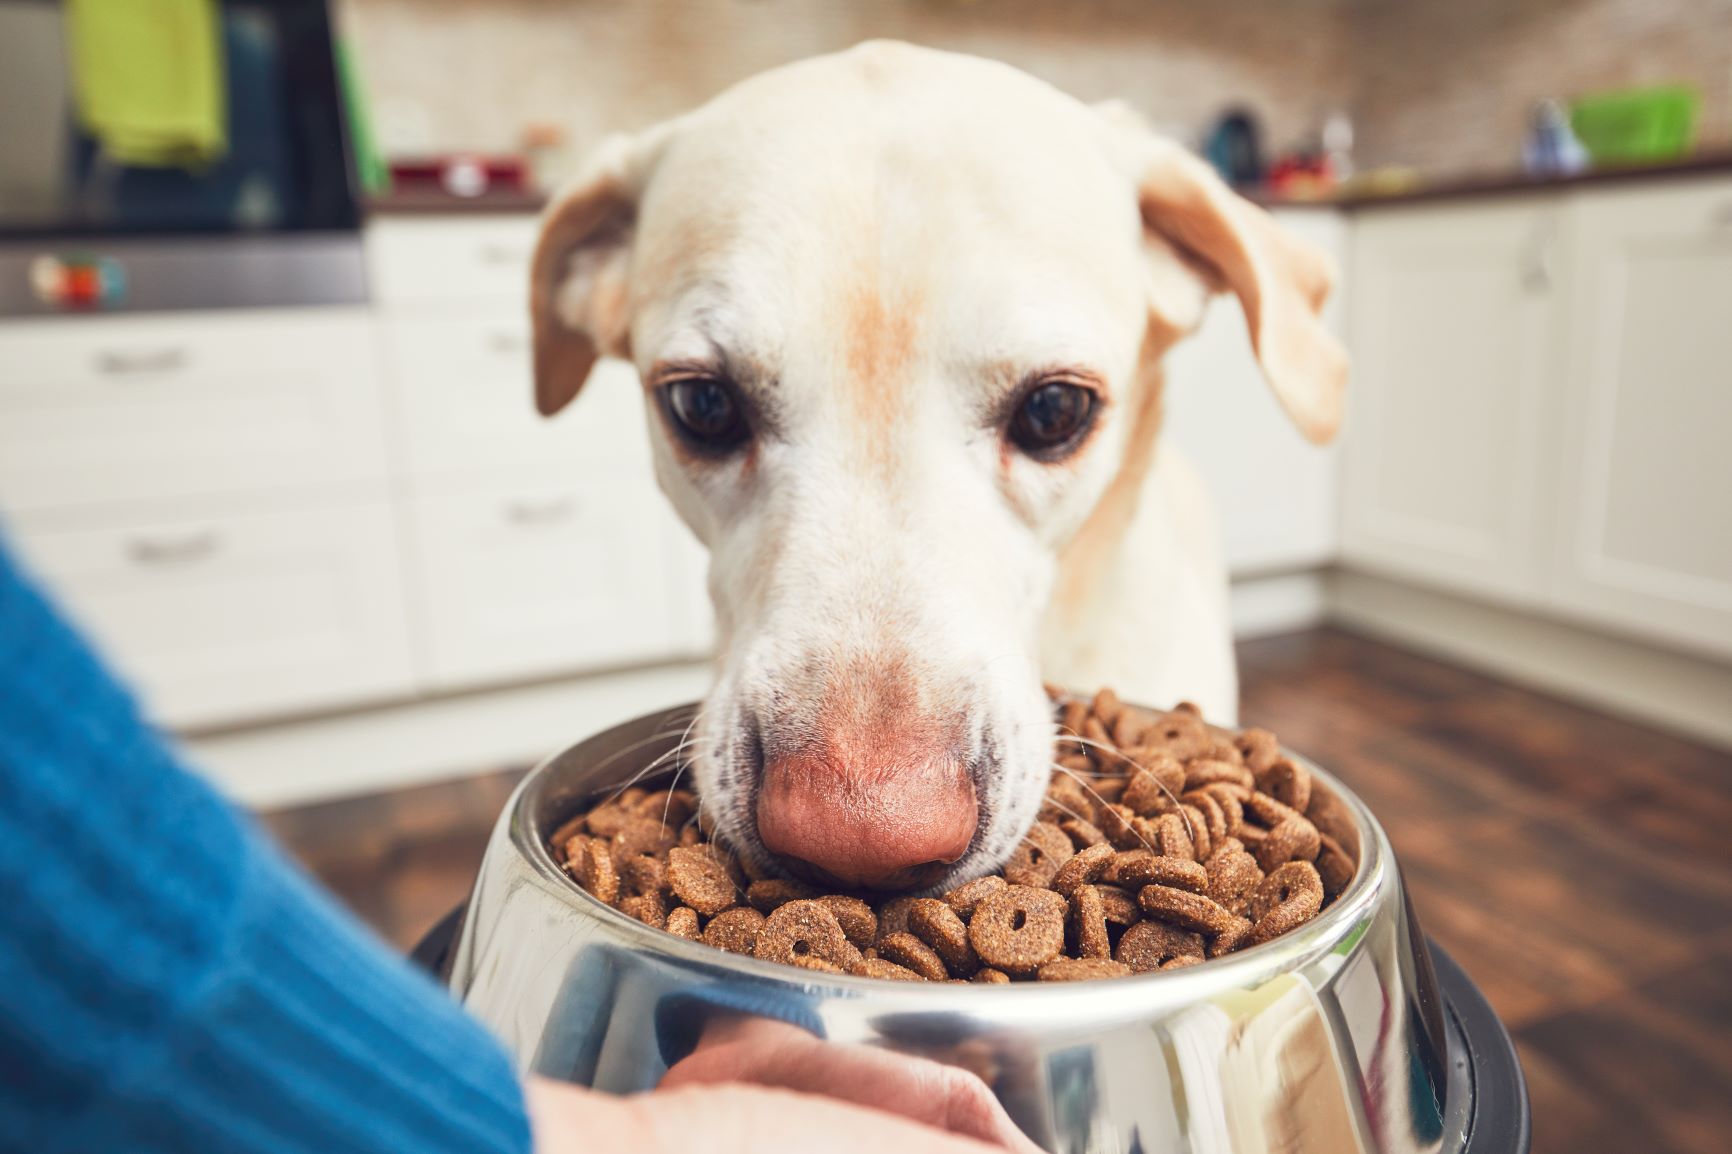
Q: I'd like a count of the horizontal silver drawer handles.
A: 5